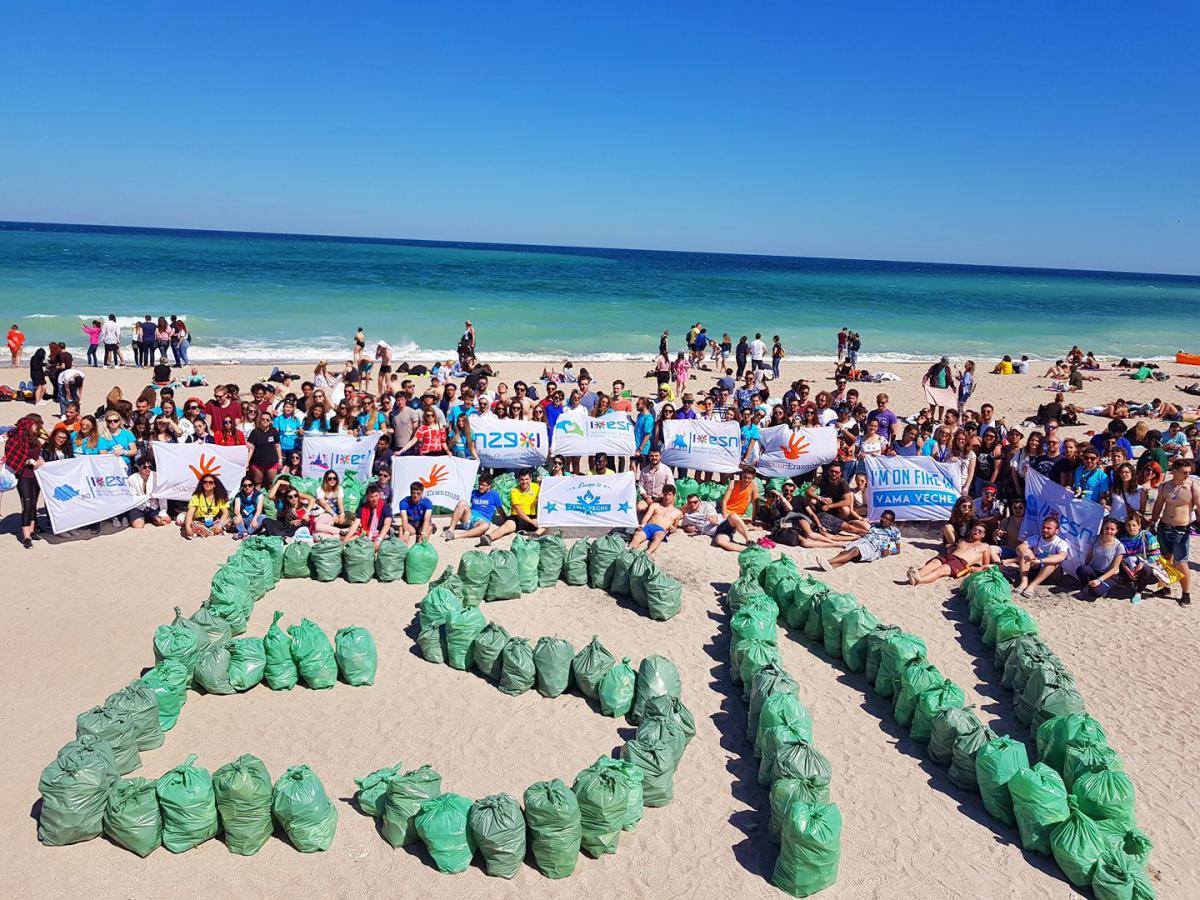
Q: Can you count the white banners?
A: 11